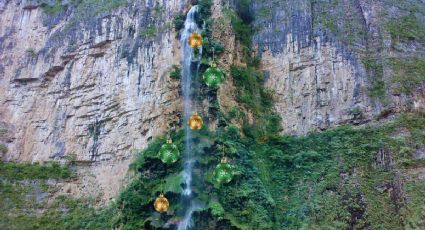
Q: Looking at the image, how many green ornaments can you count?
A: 3